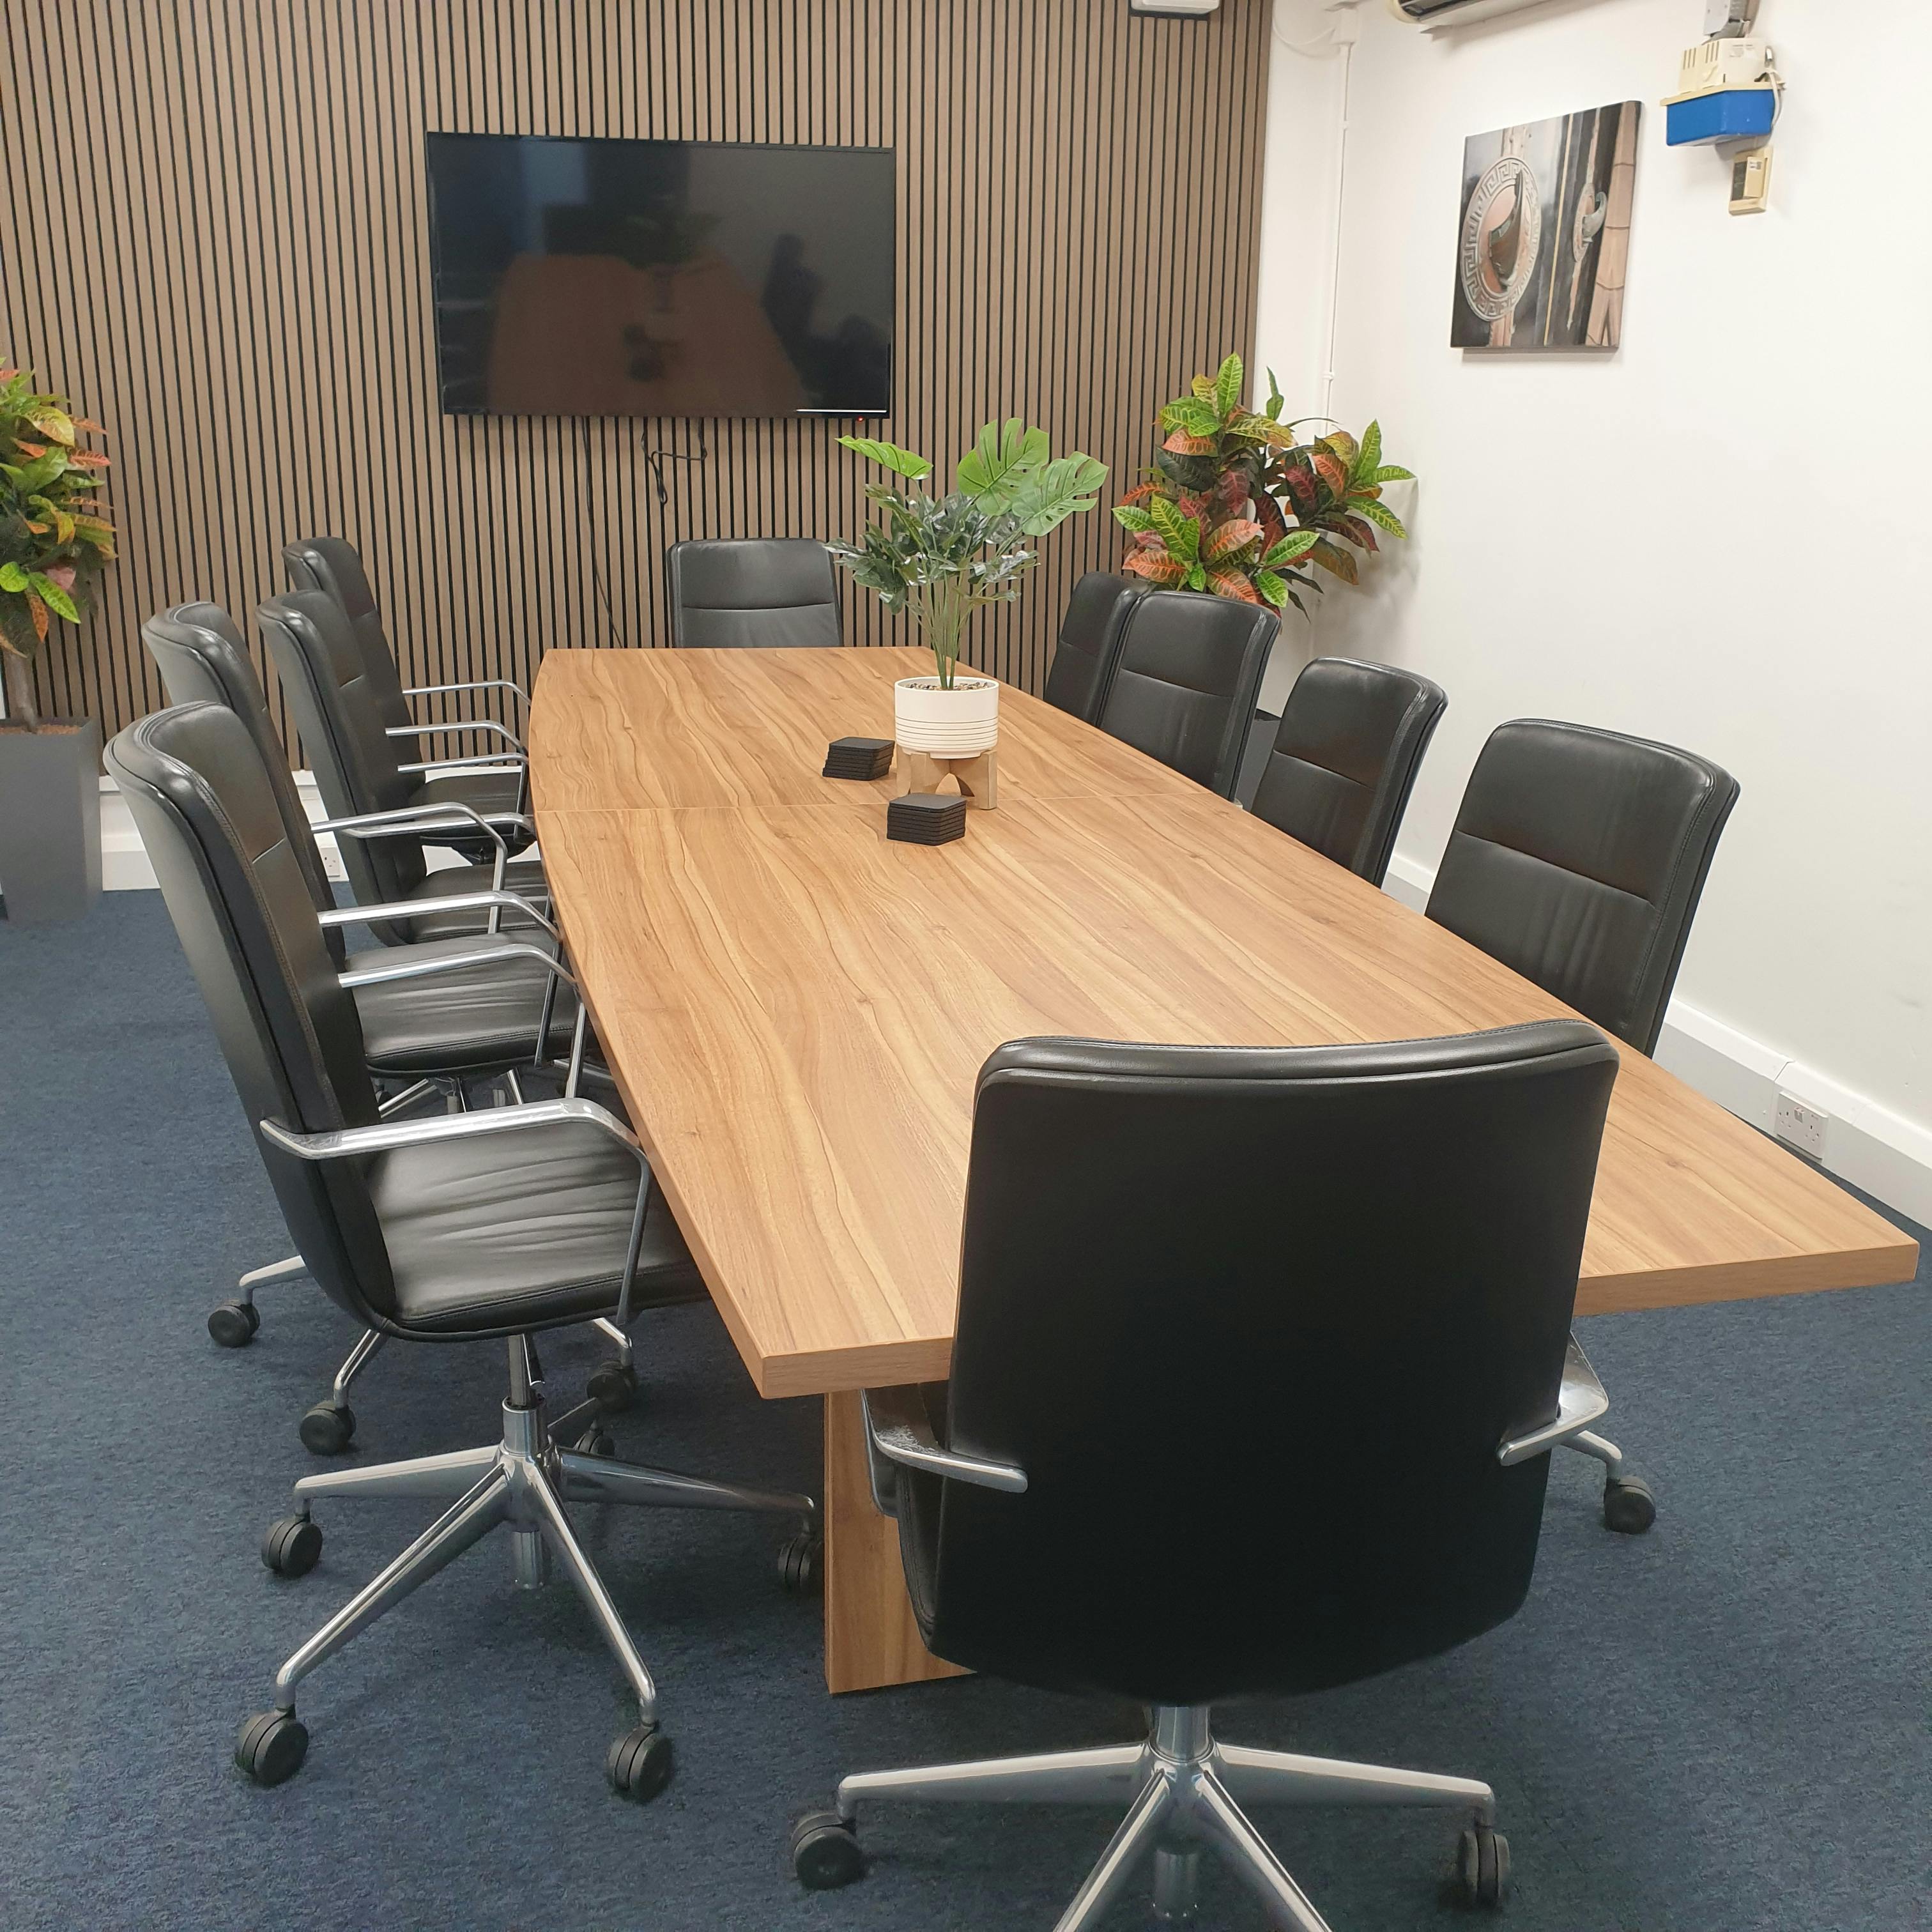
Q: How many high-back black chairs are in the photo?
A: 10